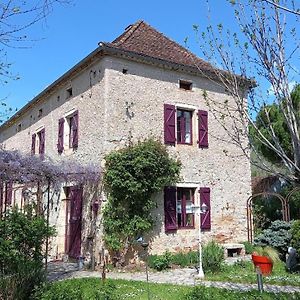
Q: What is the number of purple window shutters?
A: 8